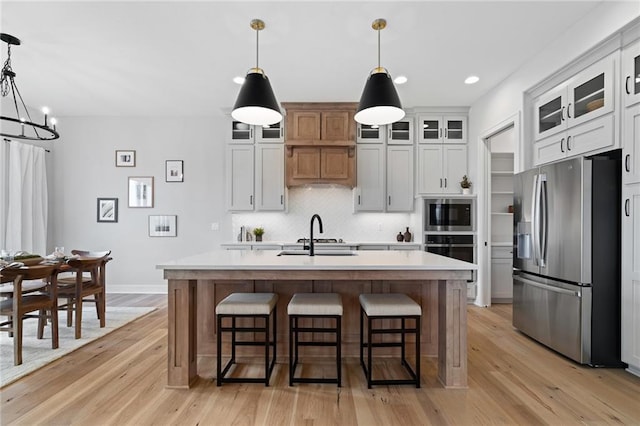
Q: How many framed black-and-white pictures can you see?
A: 5